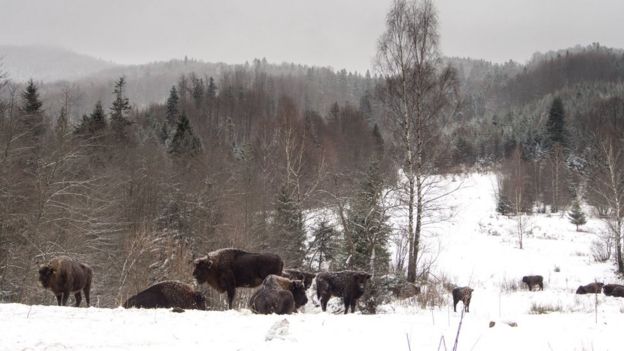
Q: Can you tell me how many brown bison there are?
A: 10